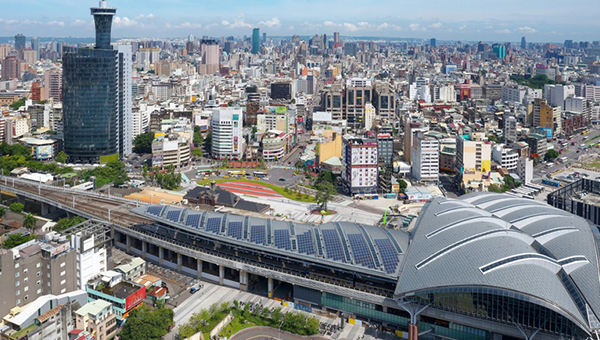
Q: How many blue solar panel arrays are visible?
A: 11